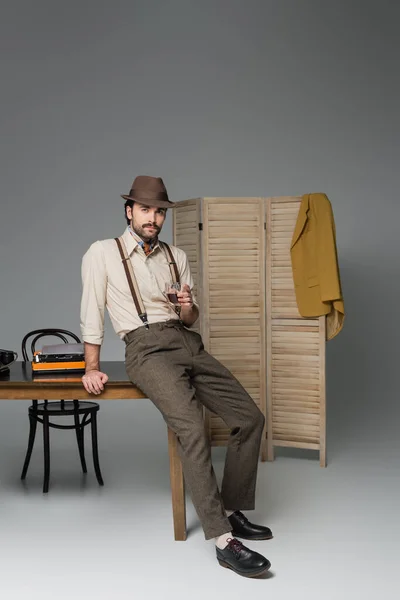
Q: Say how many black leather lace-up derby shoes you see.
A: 2